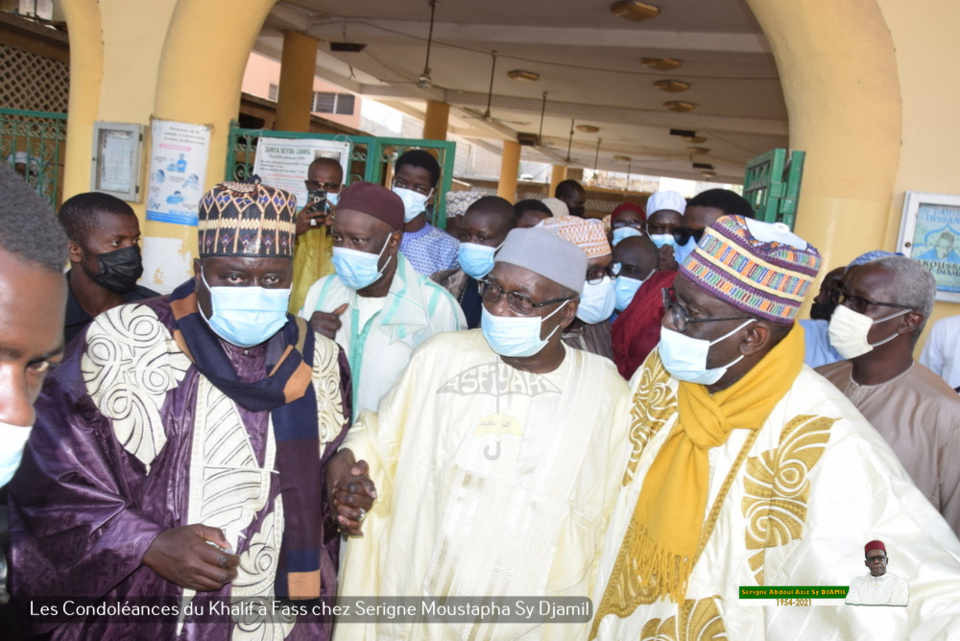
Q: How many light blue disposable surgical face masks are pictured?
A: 13